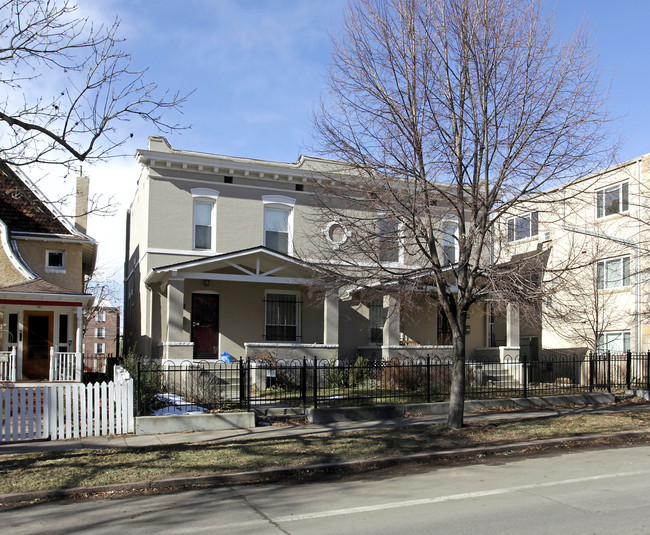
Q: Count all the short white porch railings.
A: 2